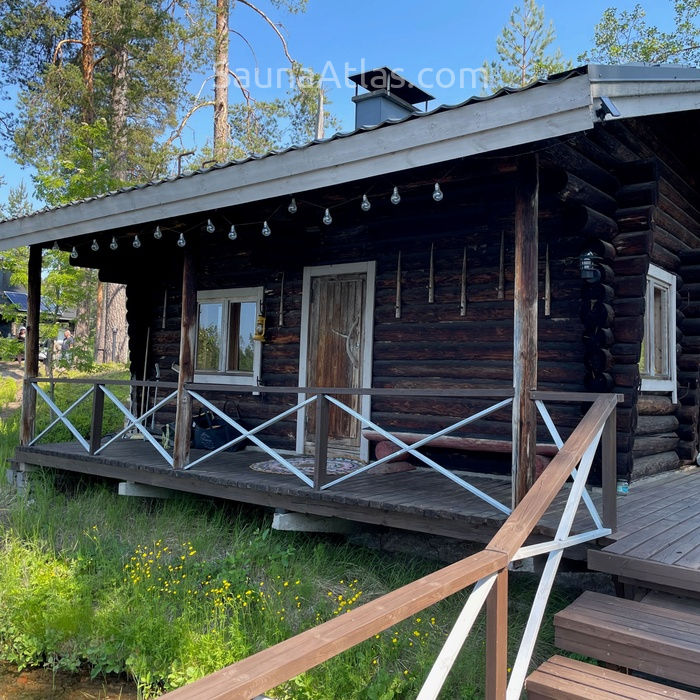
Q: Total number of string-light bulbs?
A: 15